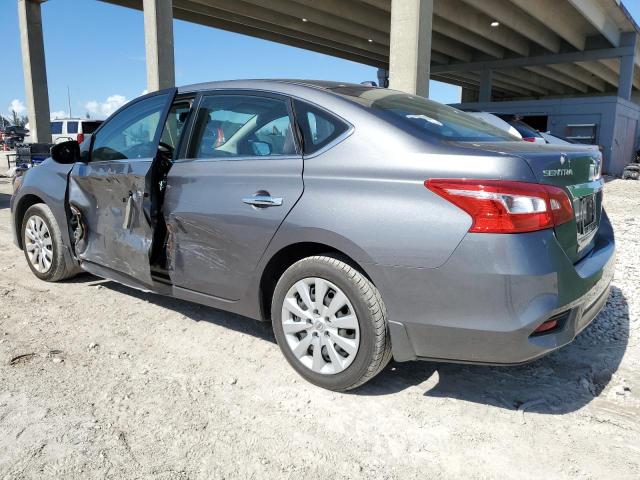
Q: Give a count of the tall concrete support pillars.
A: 3